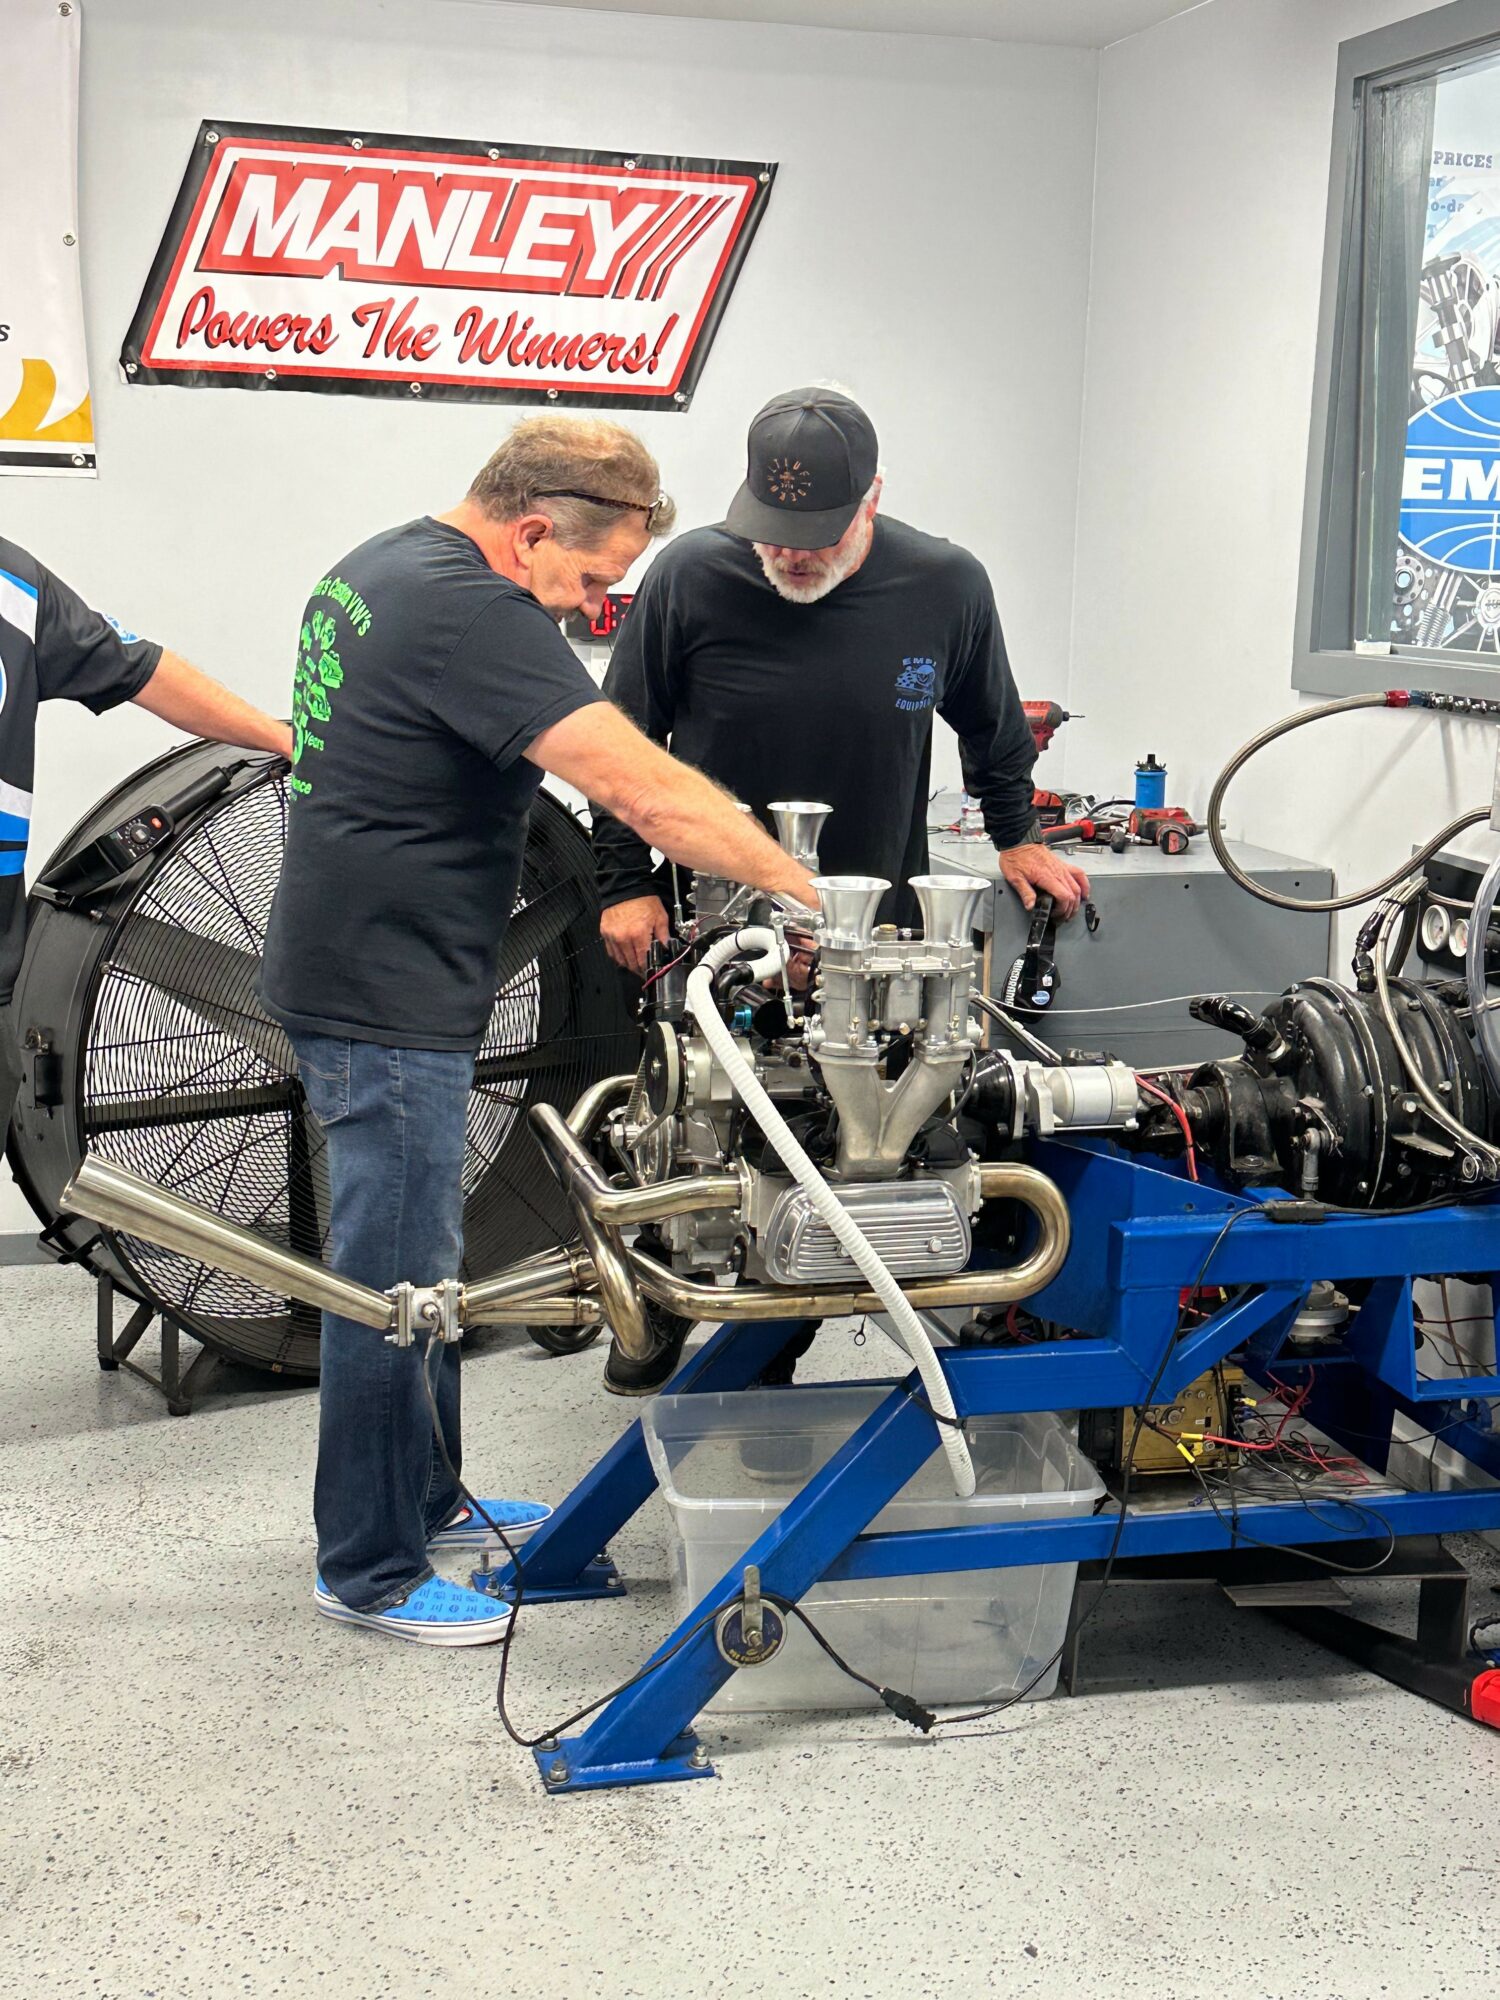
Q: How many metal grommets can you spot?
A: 13